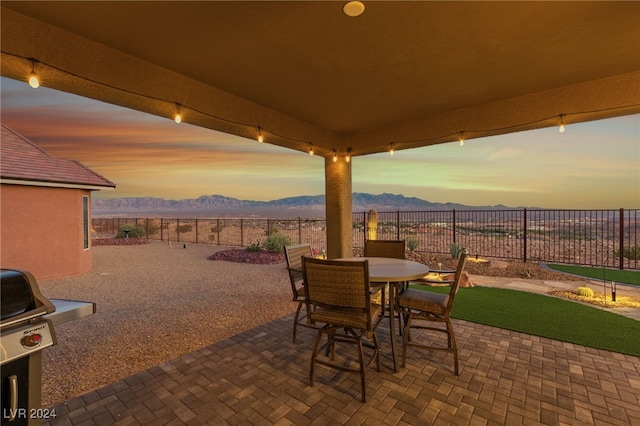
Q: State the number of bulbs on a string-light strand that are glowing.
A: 9